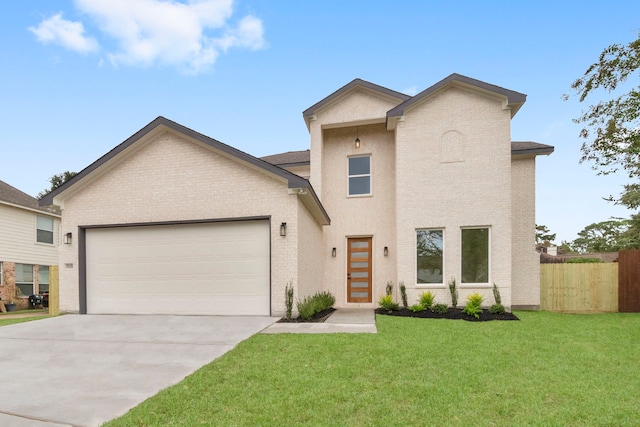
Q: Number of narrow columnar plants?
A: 5